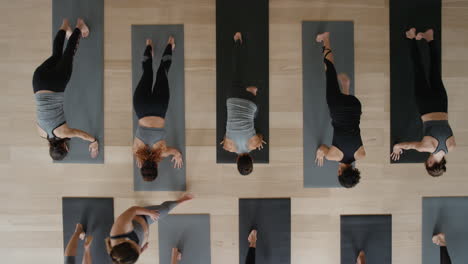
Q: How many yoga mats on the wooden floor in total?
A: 10